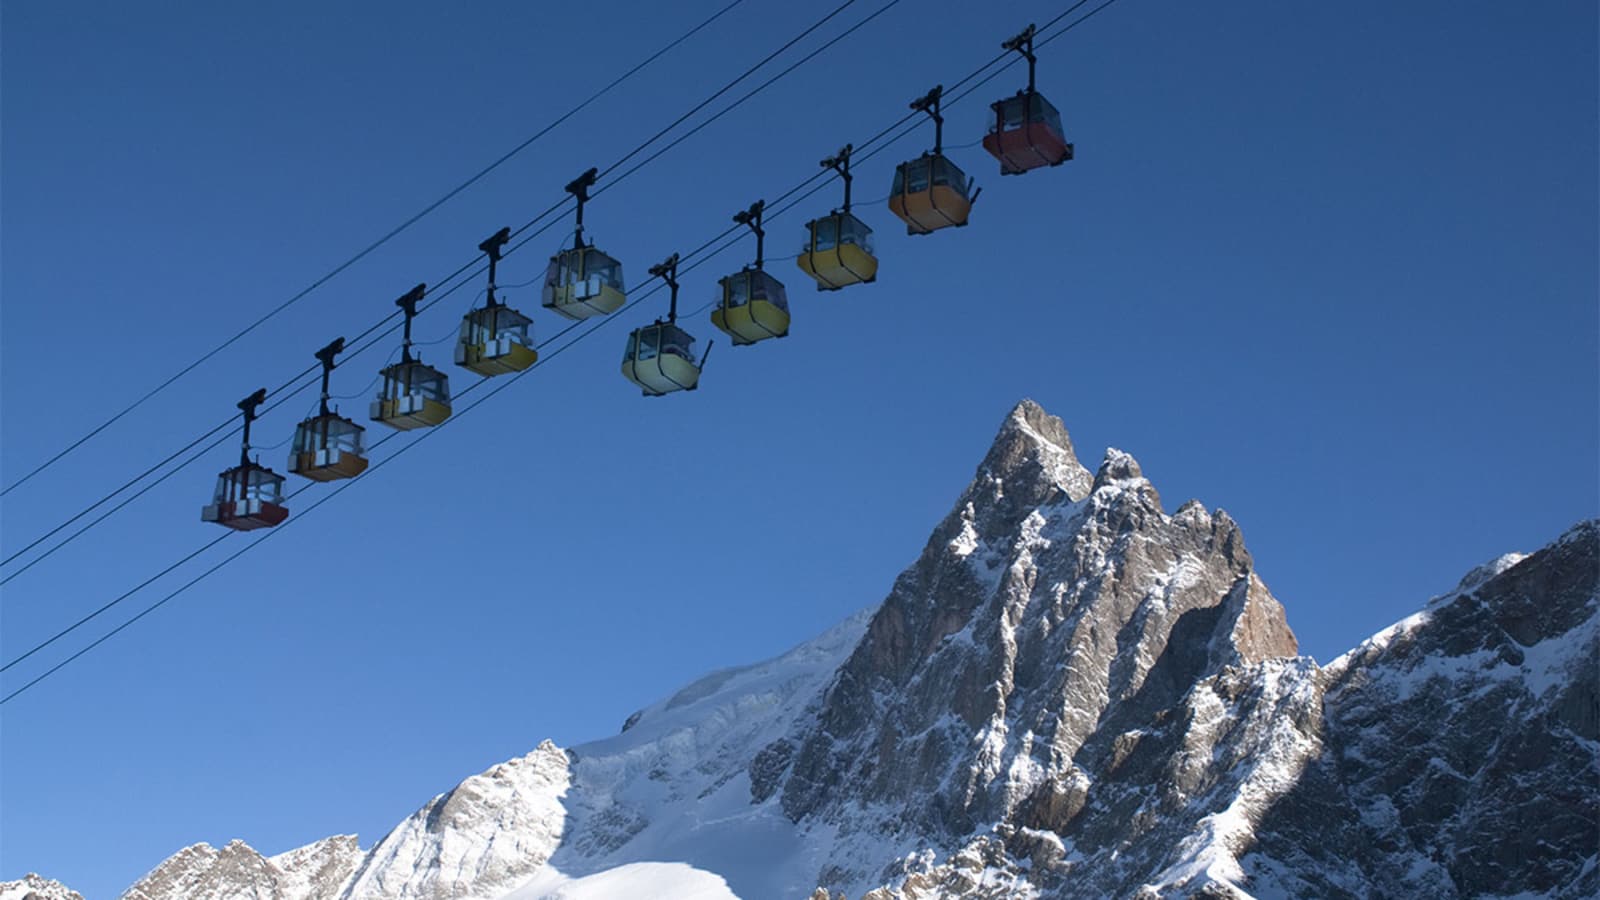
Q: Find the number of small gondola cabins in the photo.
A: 10